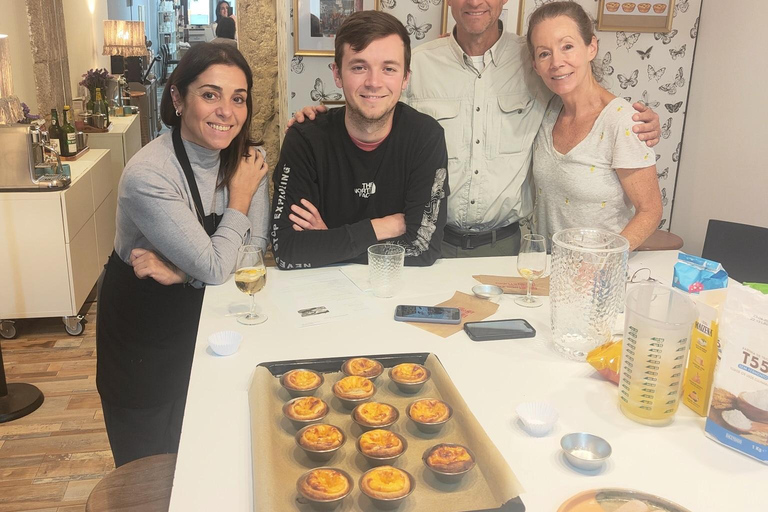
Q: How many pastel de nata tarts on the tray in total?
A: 12